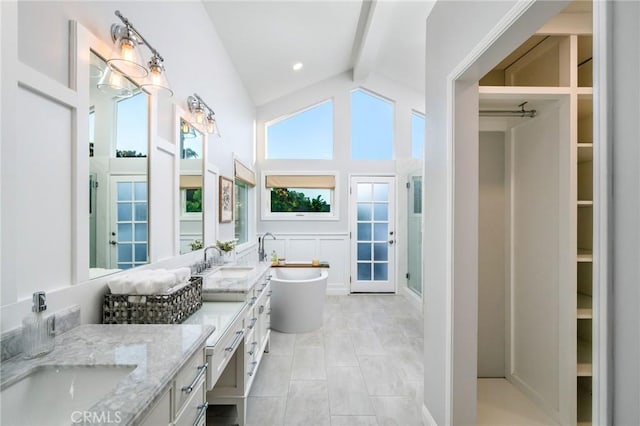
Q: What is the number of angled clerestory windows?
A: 3